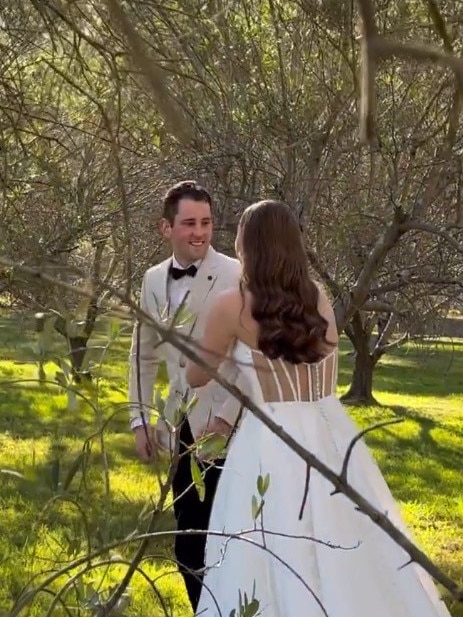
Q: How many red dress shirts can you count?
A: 0